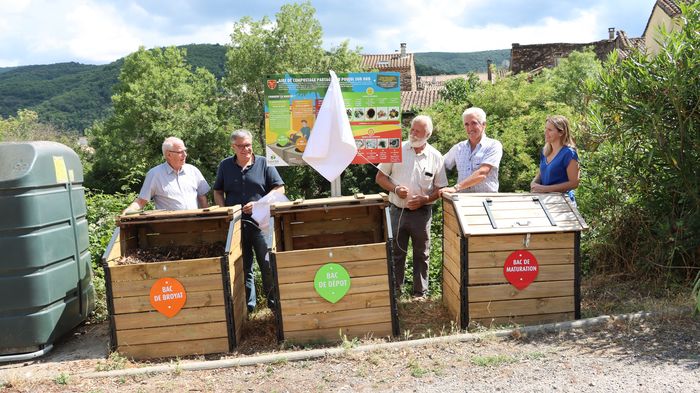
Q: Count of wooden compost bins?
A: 3